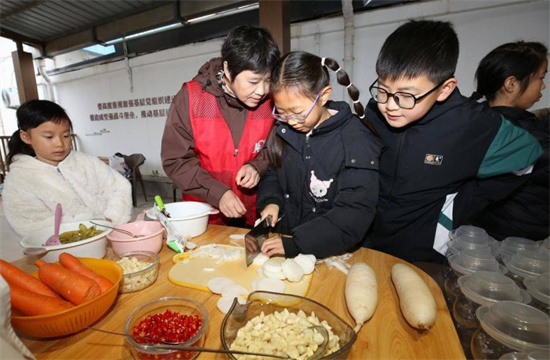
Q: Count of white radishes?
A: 2